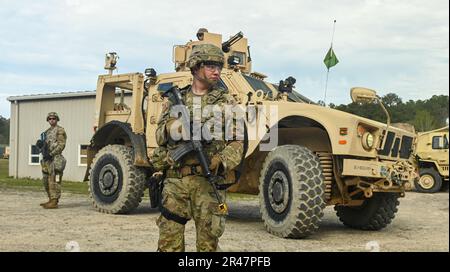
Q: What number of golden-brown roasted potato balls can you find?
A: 0